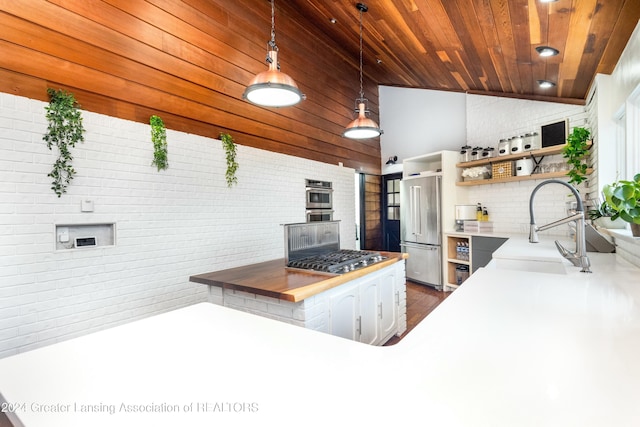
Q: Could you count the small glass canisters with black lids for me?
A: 3